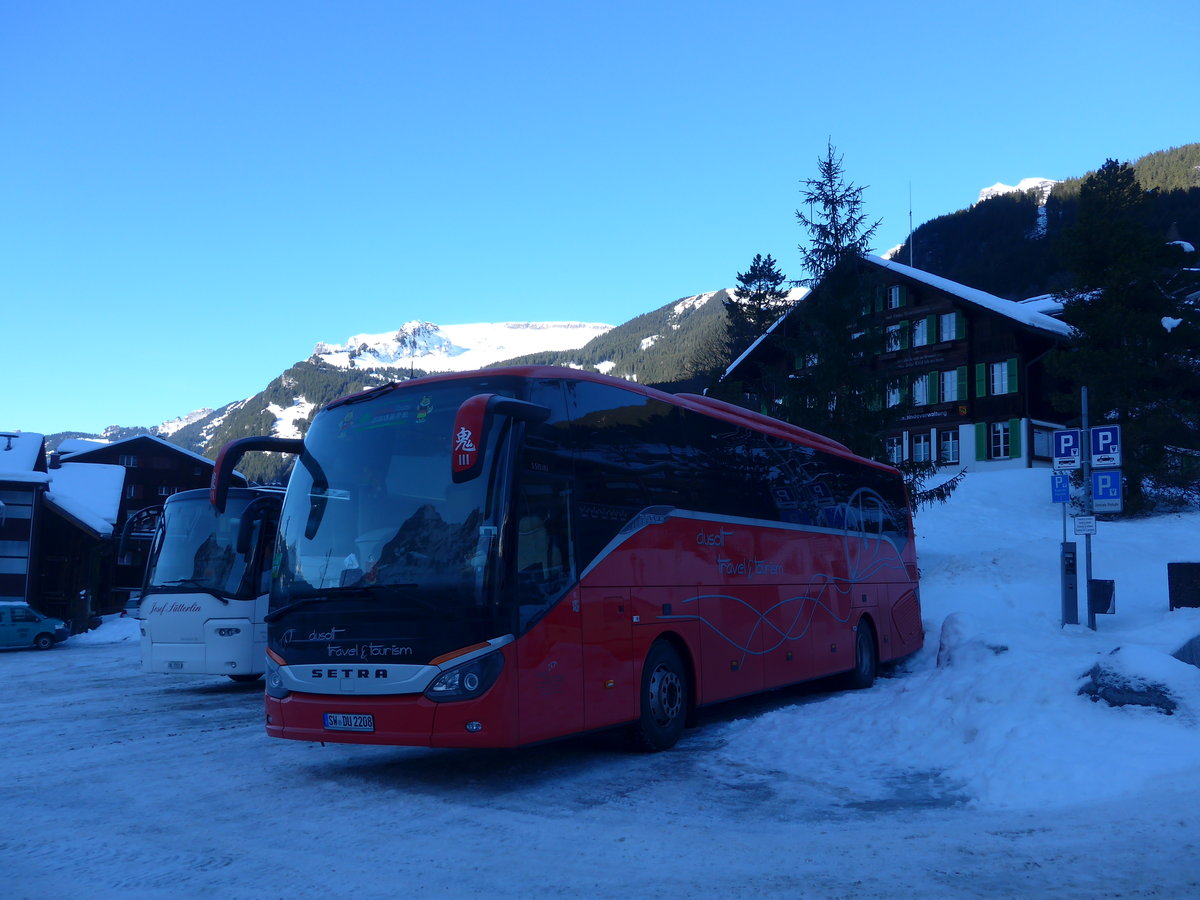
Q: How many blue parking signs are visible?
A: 4